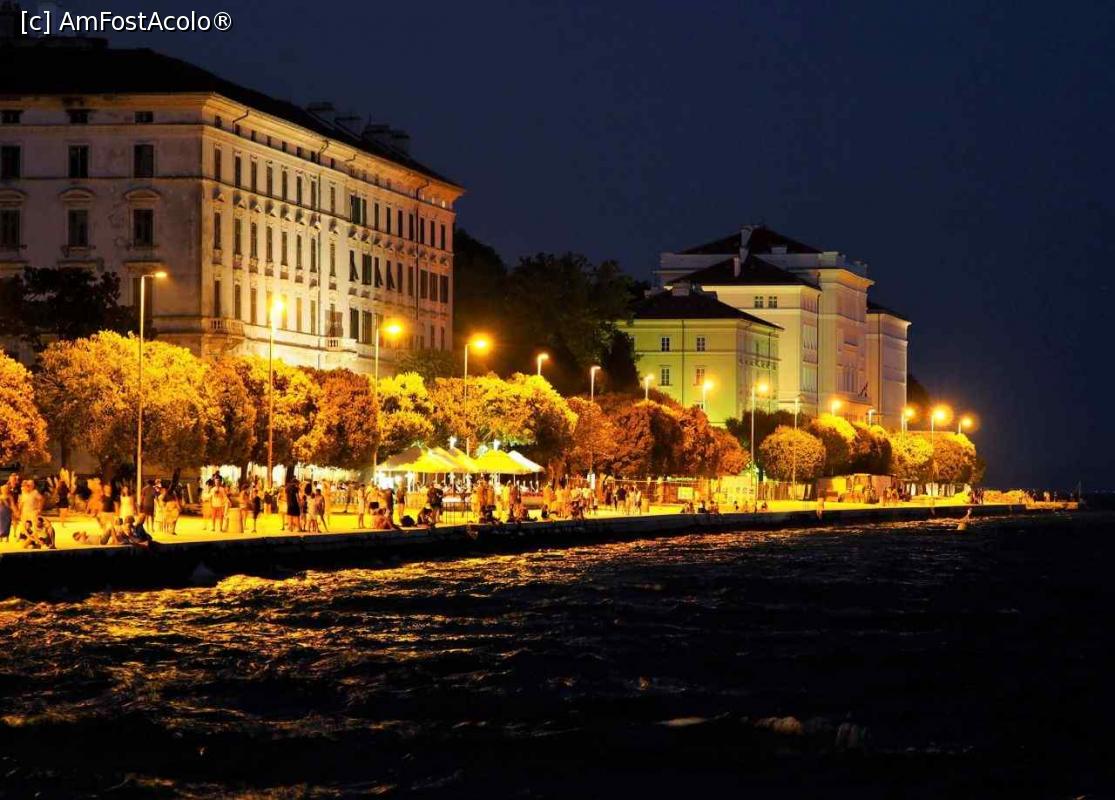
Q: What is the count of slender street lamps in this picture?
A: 15